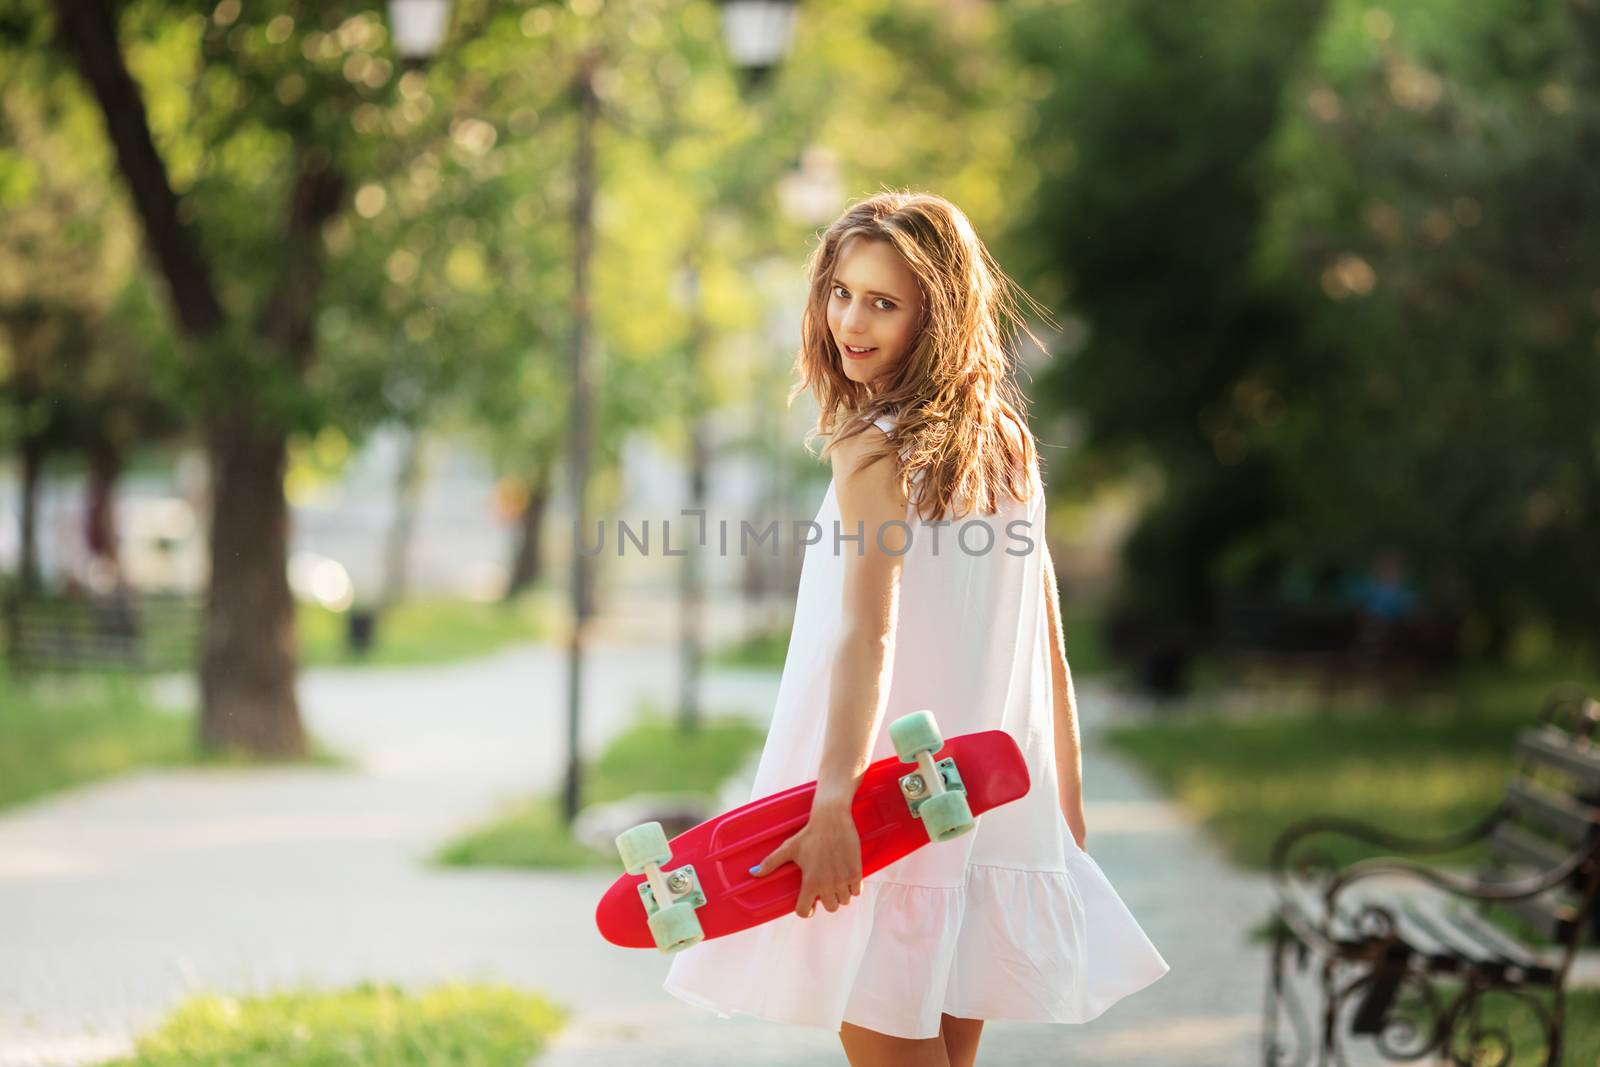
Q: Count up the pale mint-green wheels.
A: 4